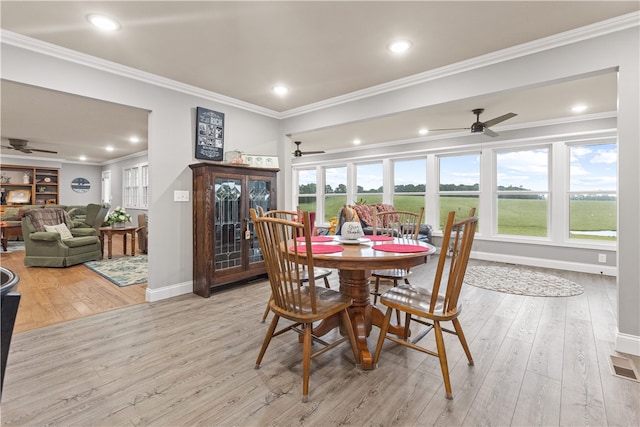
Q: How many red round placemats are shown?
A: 4